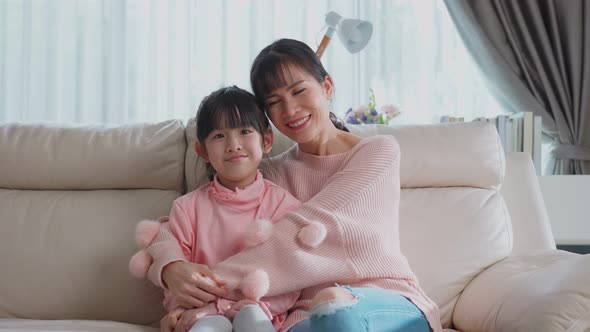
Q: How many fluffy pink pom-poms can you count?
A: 5